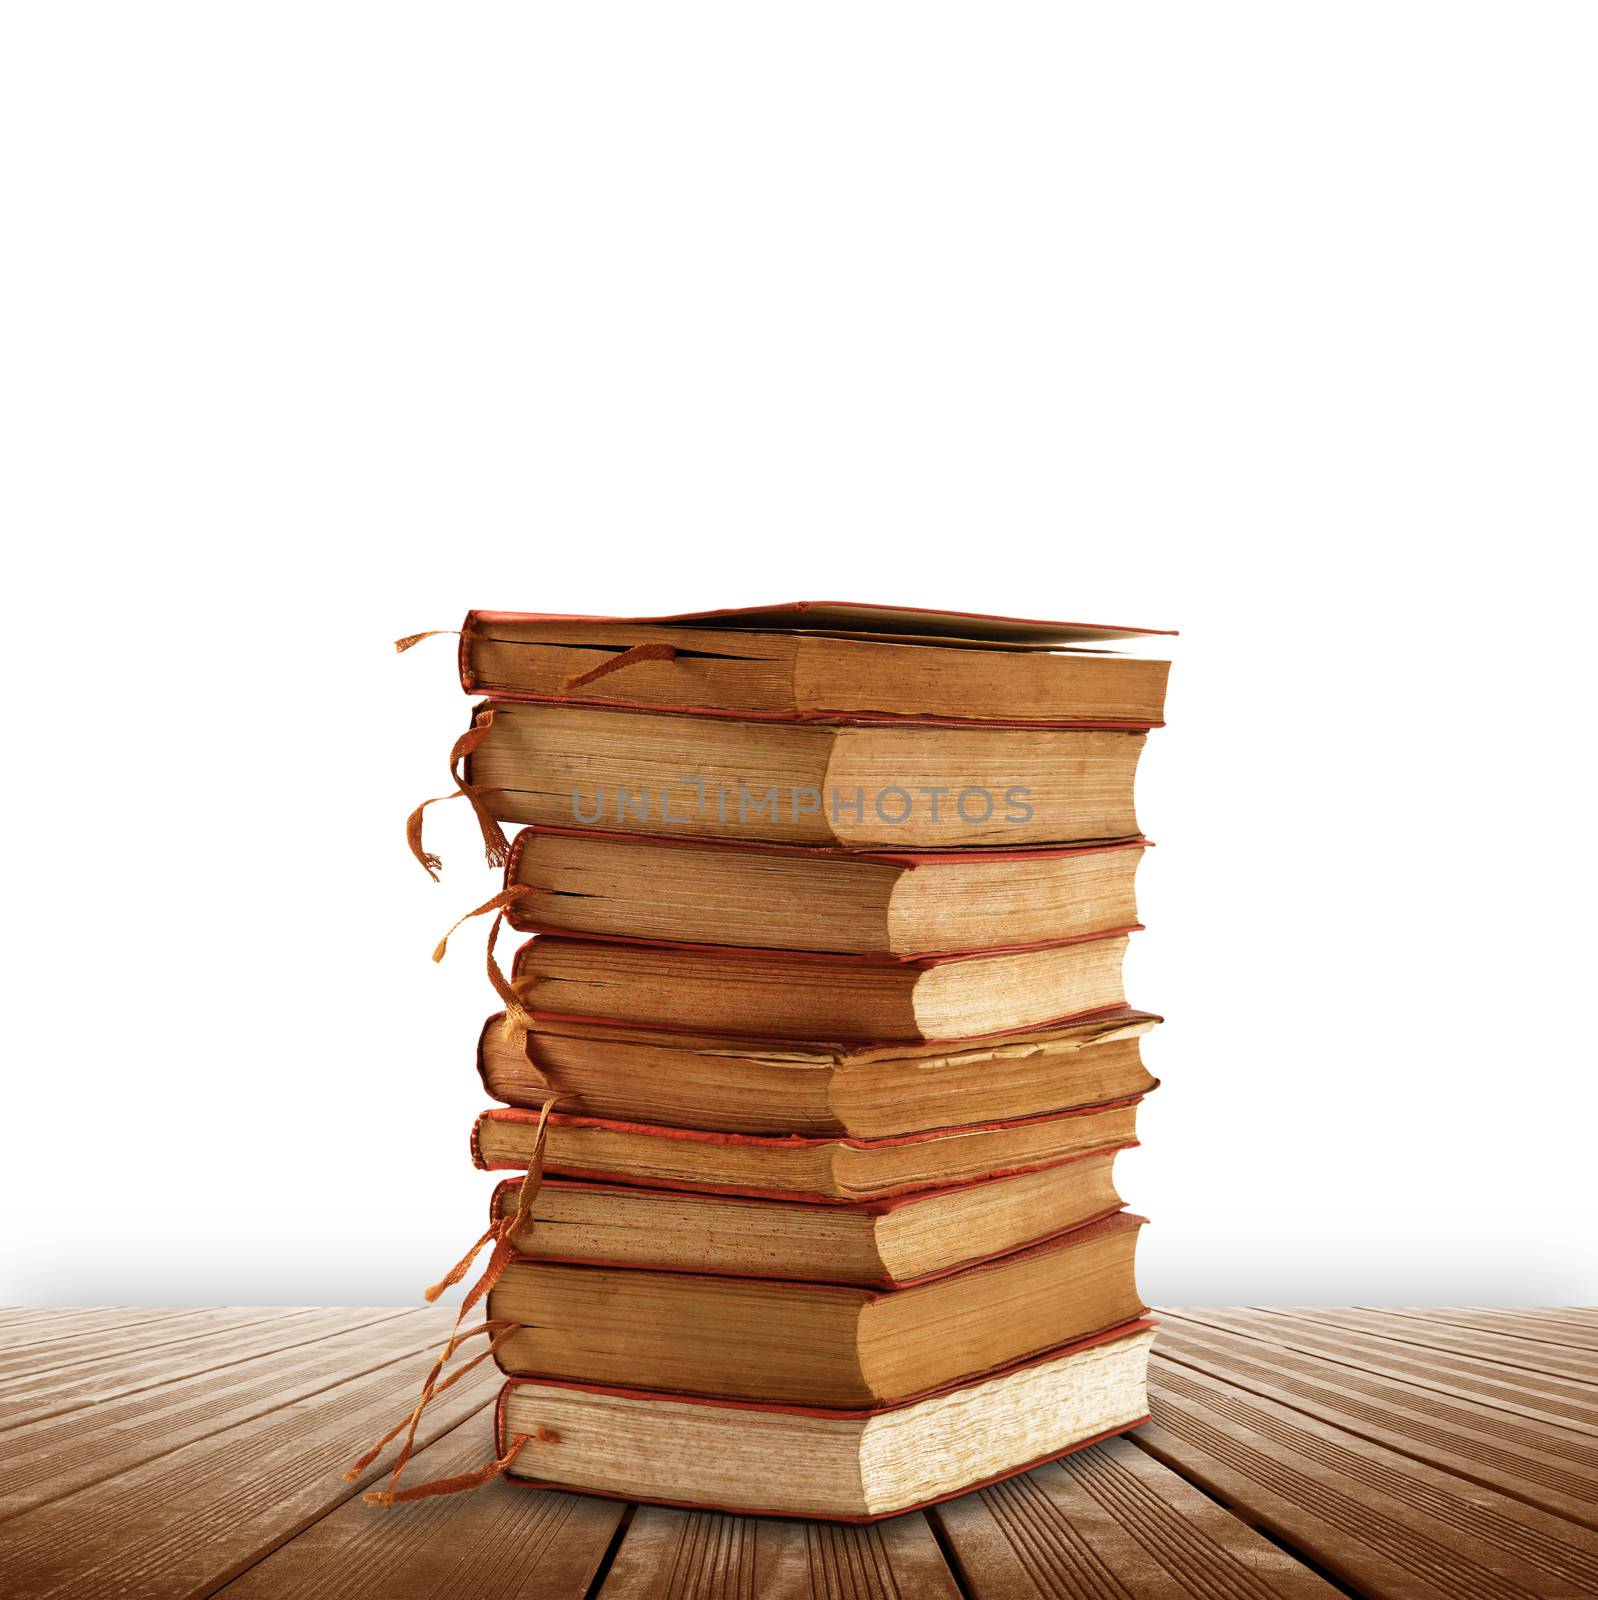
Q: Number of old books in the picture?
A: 9